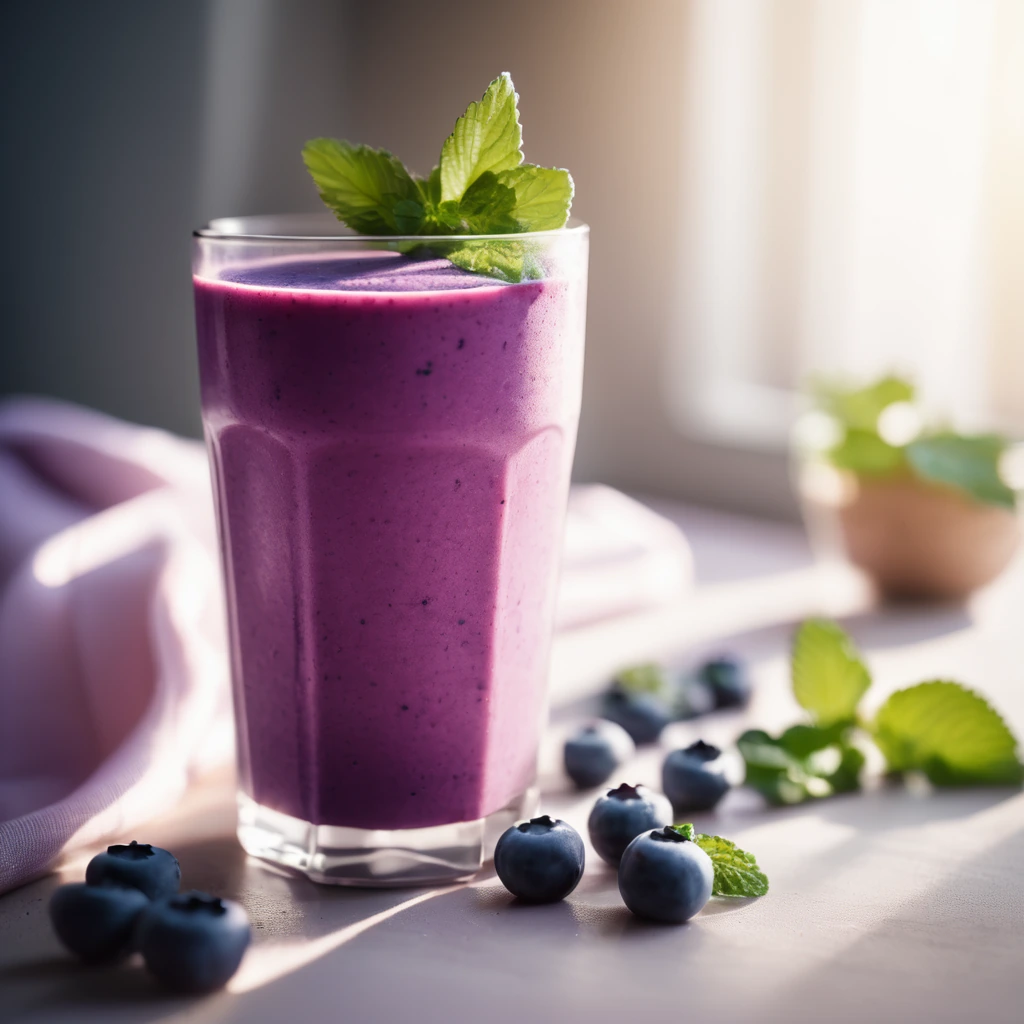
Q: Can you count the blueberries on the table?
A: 10